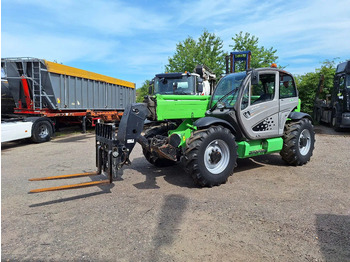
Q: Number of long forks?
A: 2